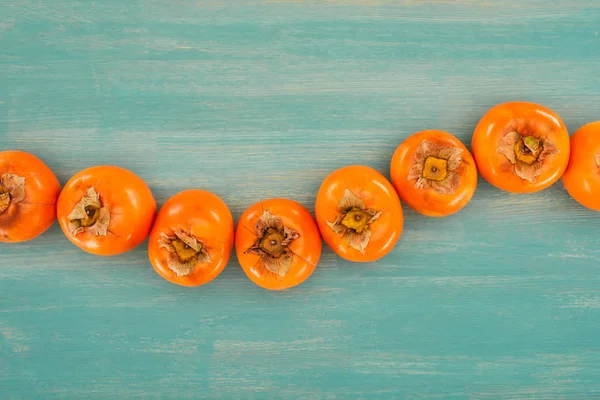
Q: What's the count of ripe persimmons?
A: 8